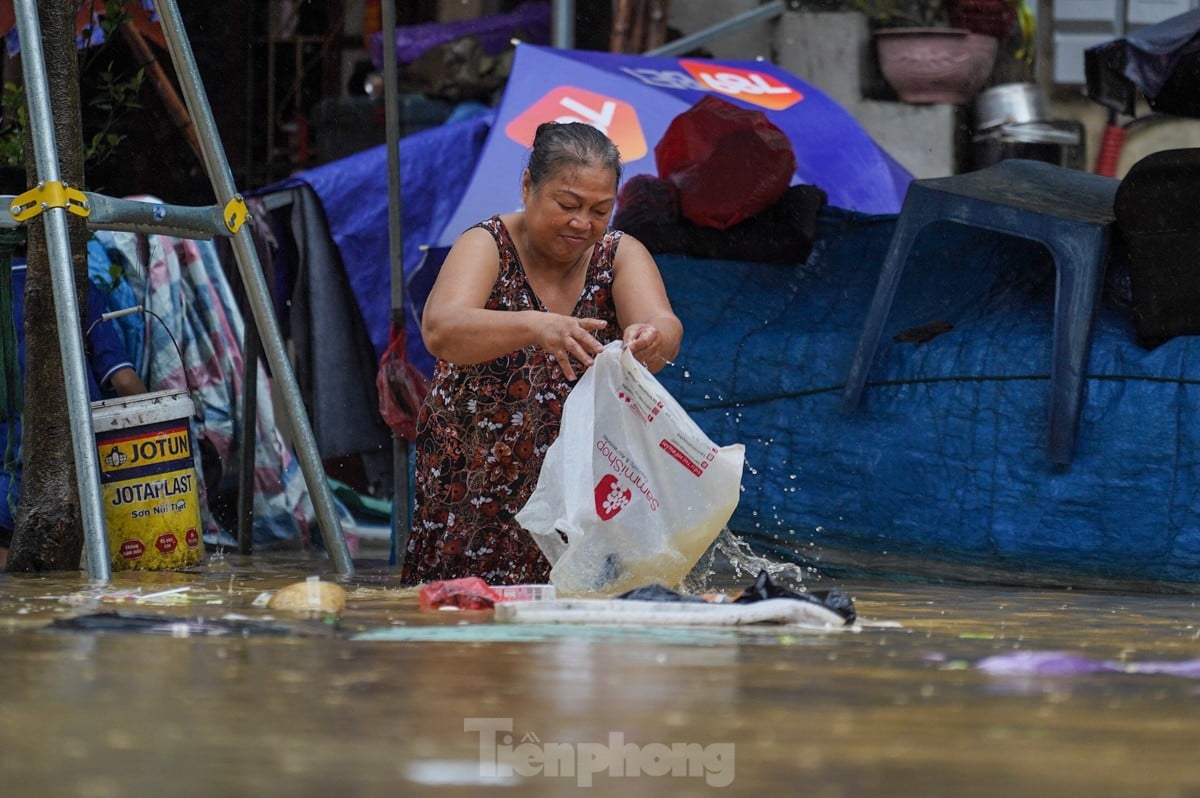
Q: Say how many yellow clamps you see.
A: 2